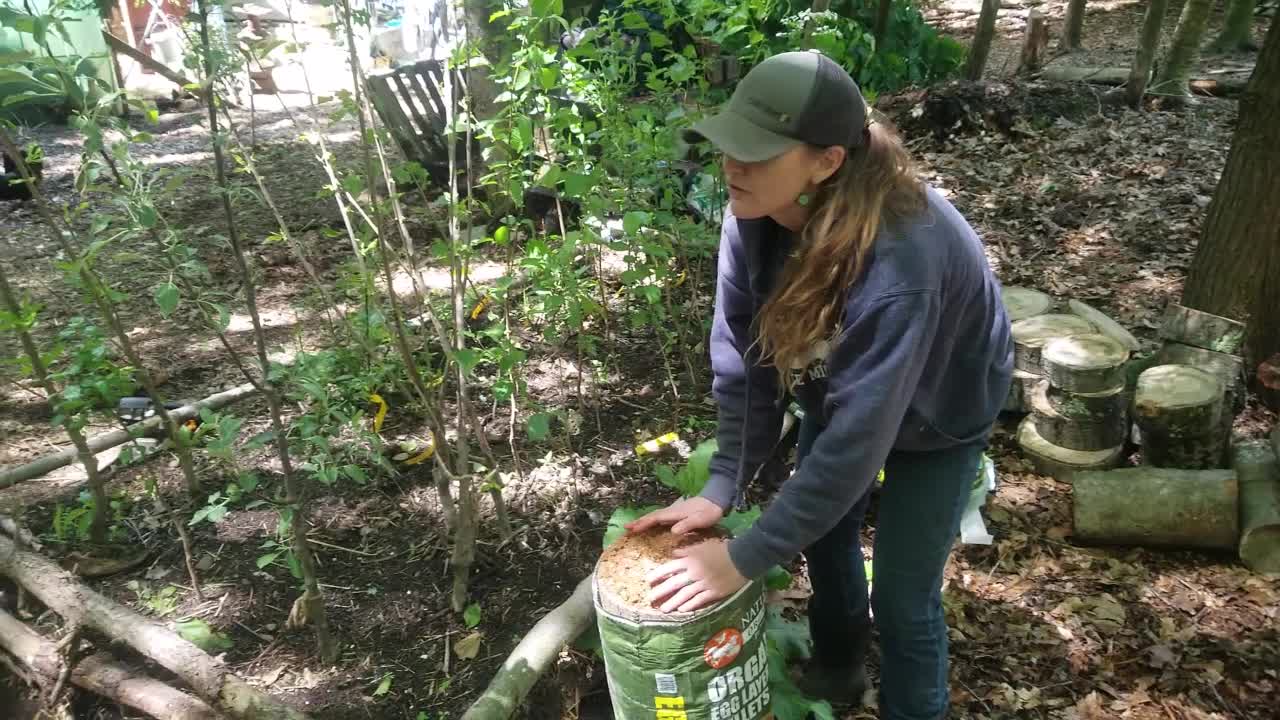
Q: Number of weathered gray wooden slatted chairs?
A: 1